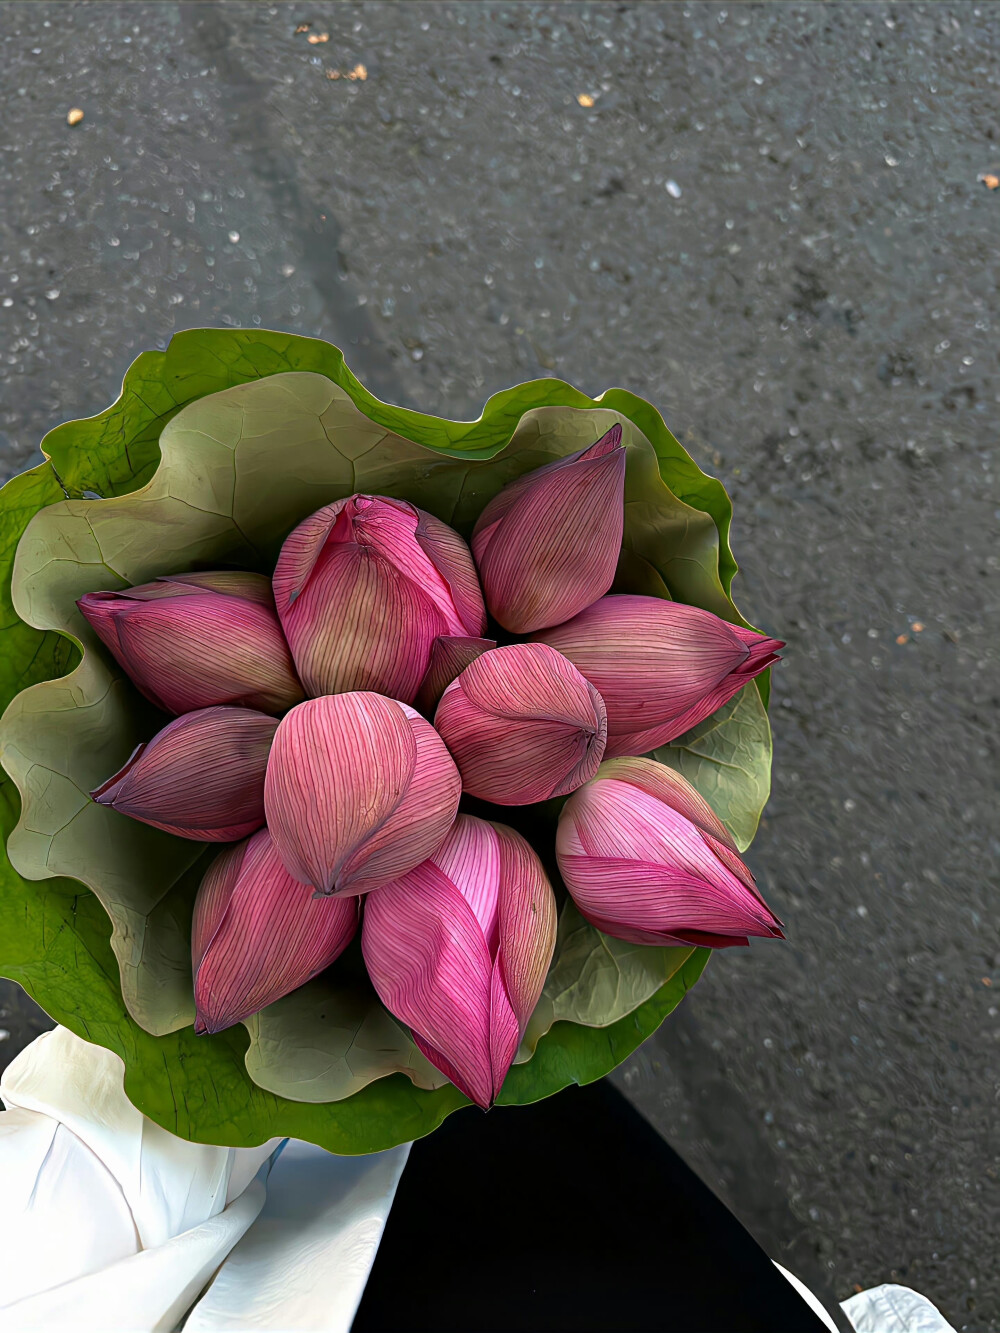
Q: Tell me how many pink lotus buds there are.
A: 10